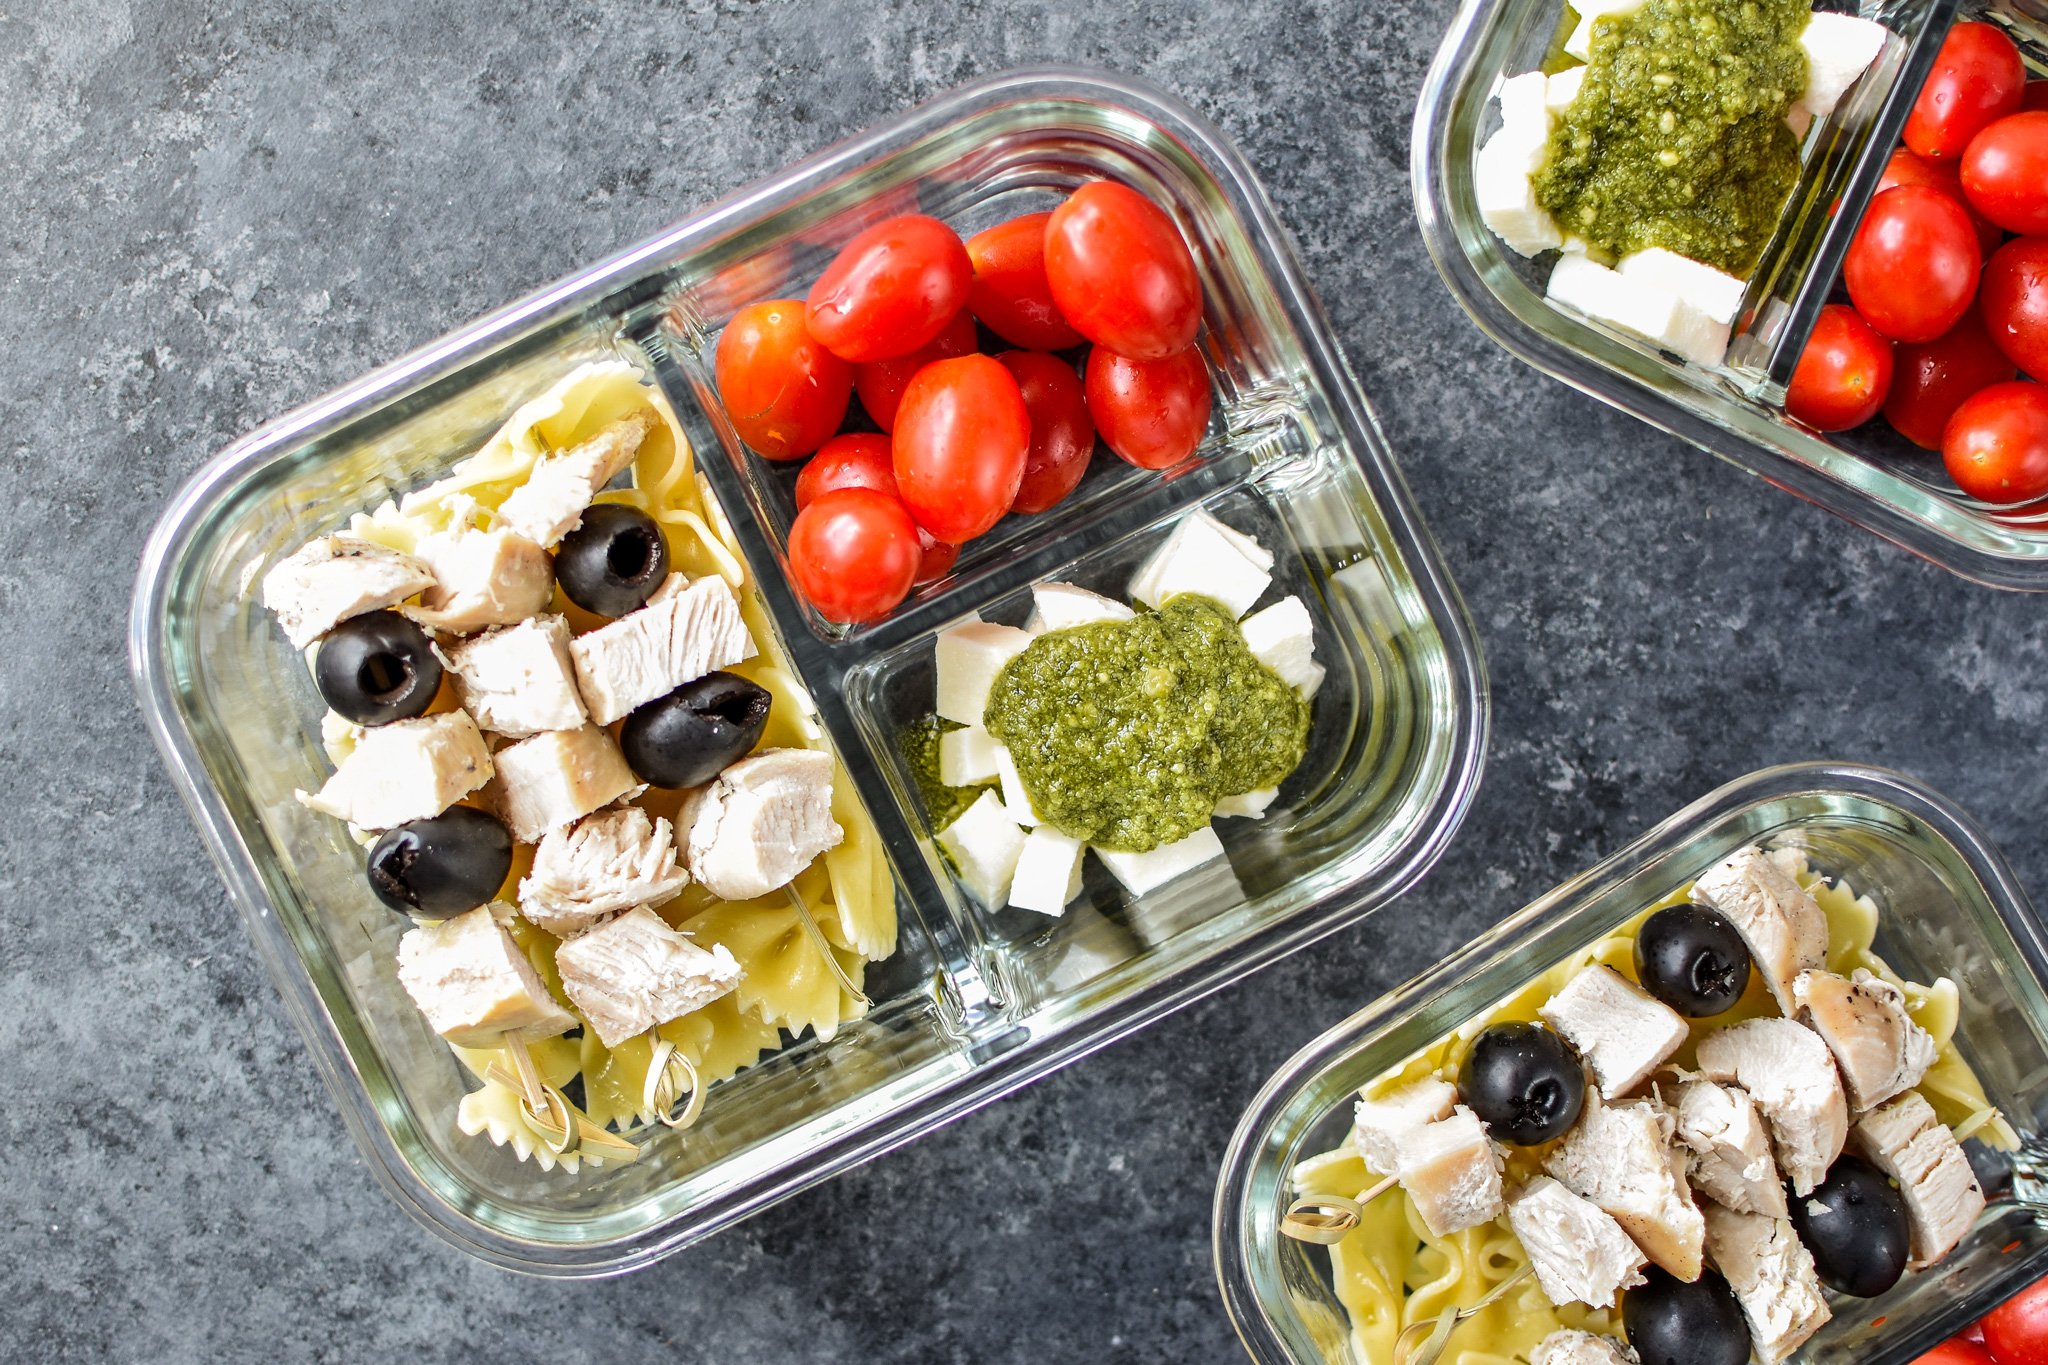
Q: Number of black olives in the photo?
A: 8